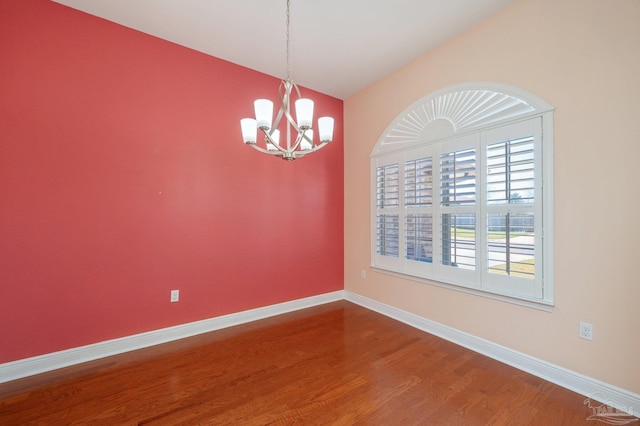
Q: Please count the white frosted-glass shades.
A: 6